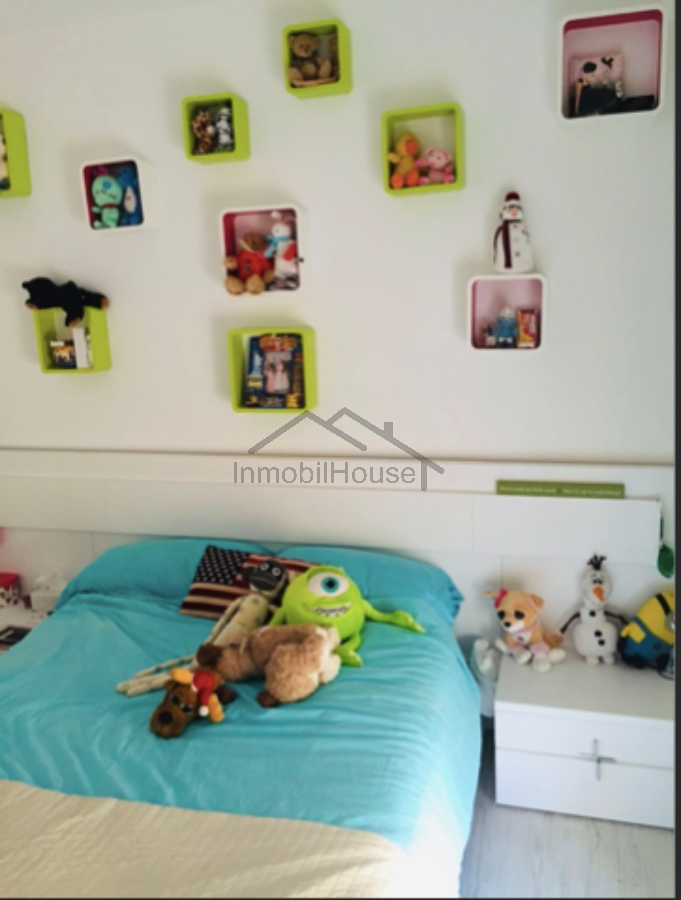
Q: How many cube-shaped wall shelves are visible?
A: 10